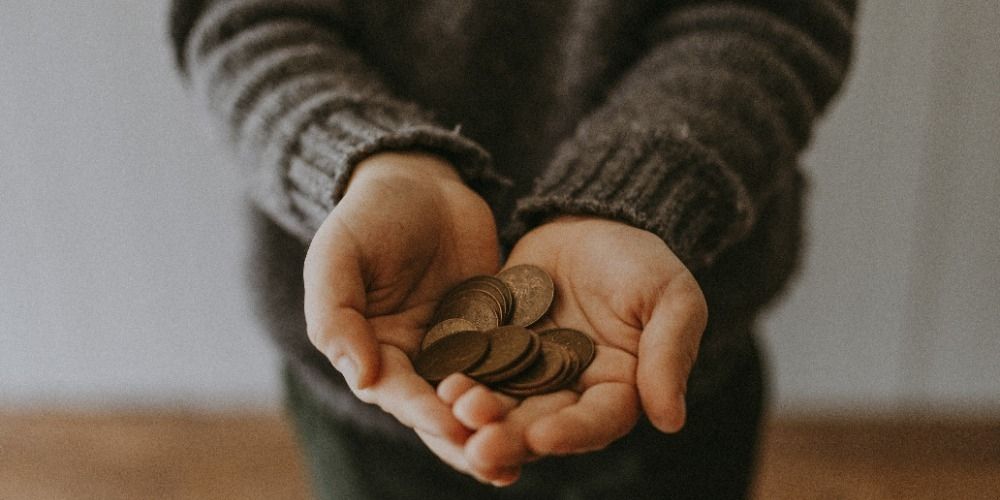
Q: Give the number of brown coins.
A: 13